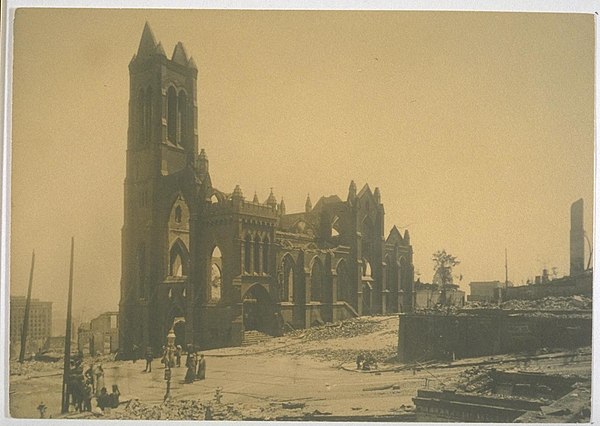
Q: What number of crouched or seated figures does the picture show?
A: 2